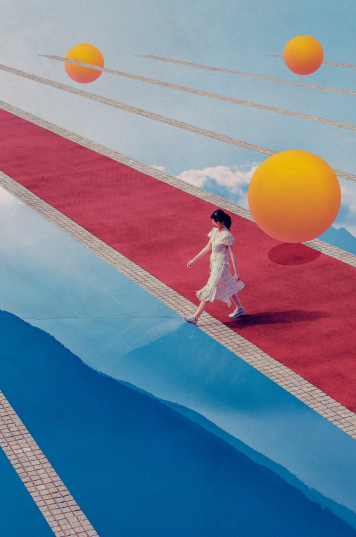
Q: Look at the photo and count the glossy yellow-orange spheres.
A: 3